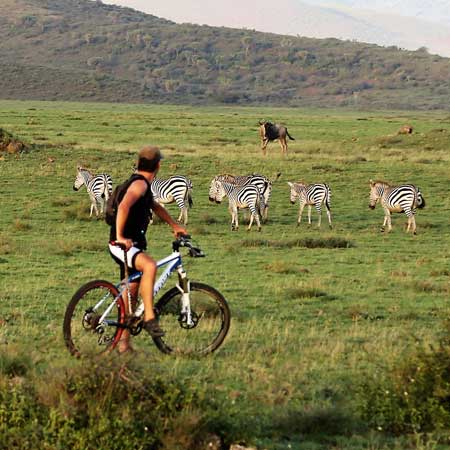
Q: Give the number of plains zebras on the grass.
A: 6